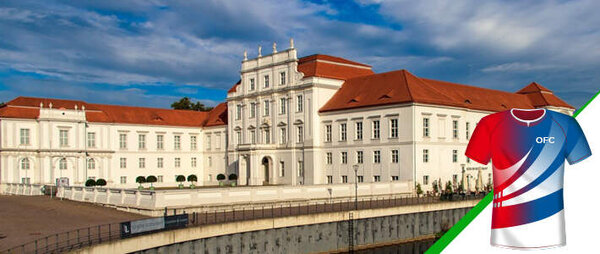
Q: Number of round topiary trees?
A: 8